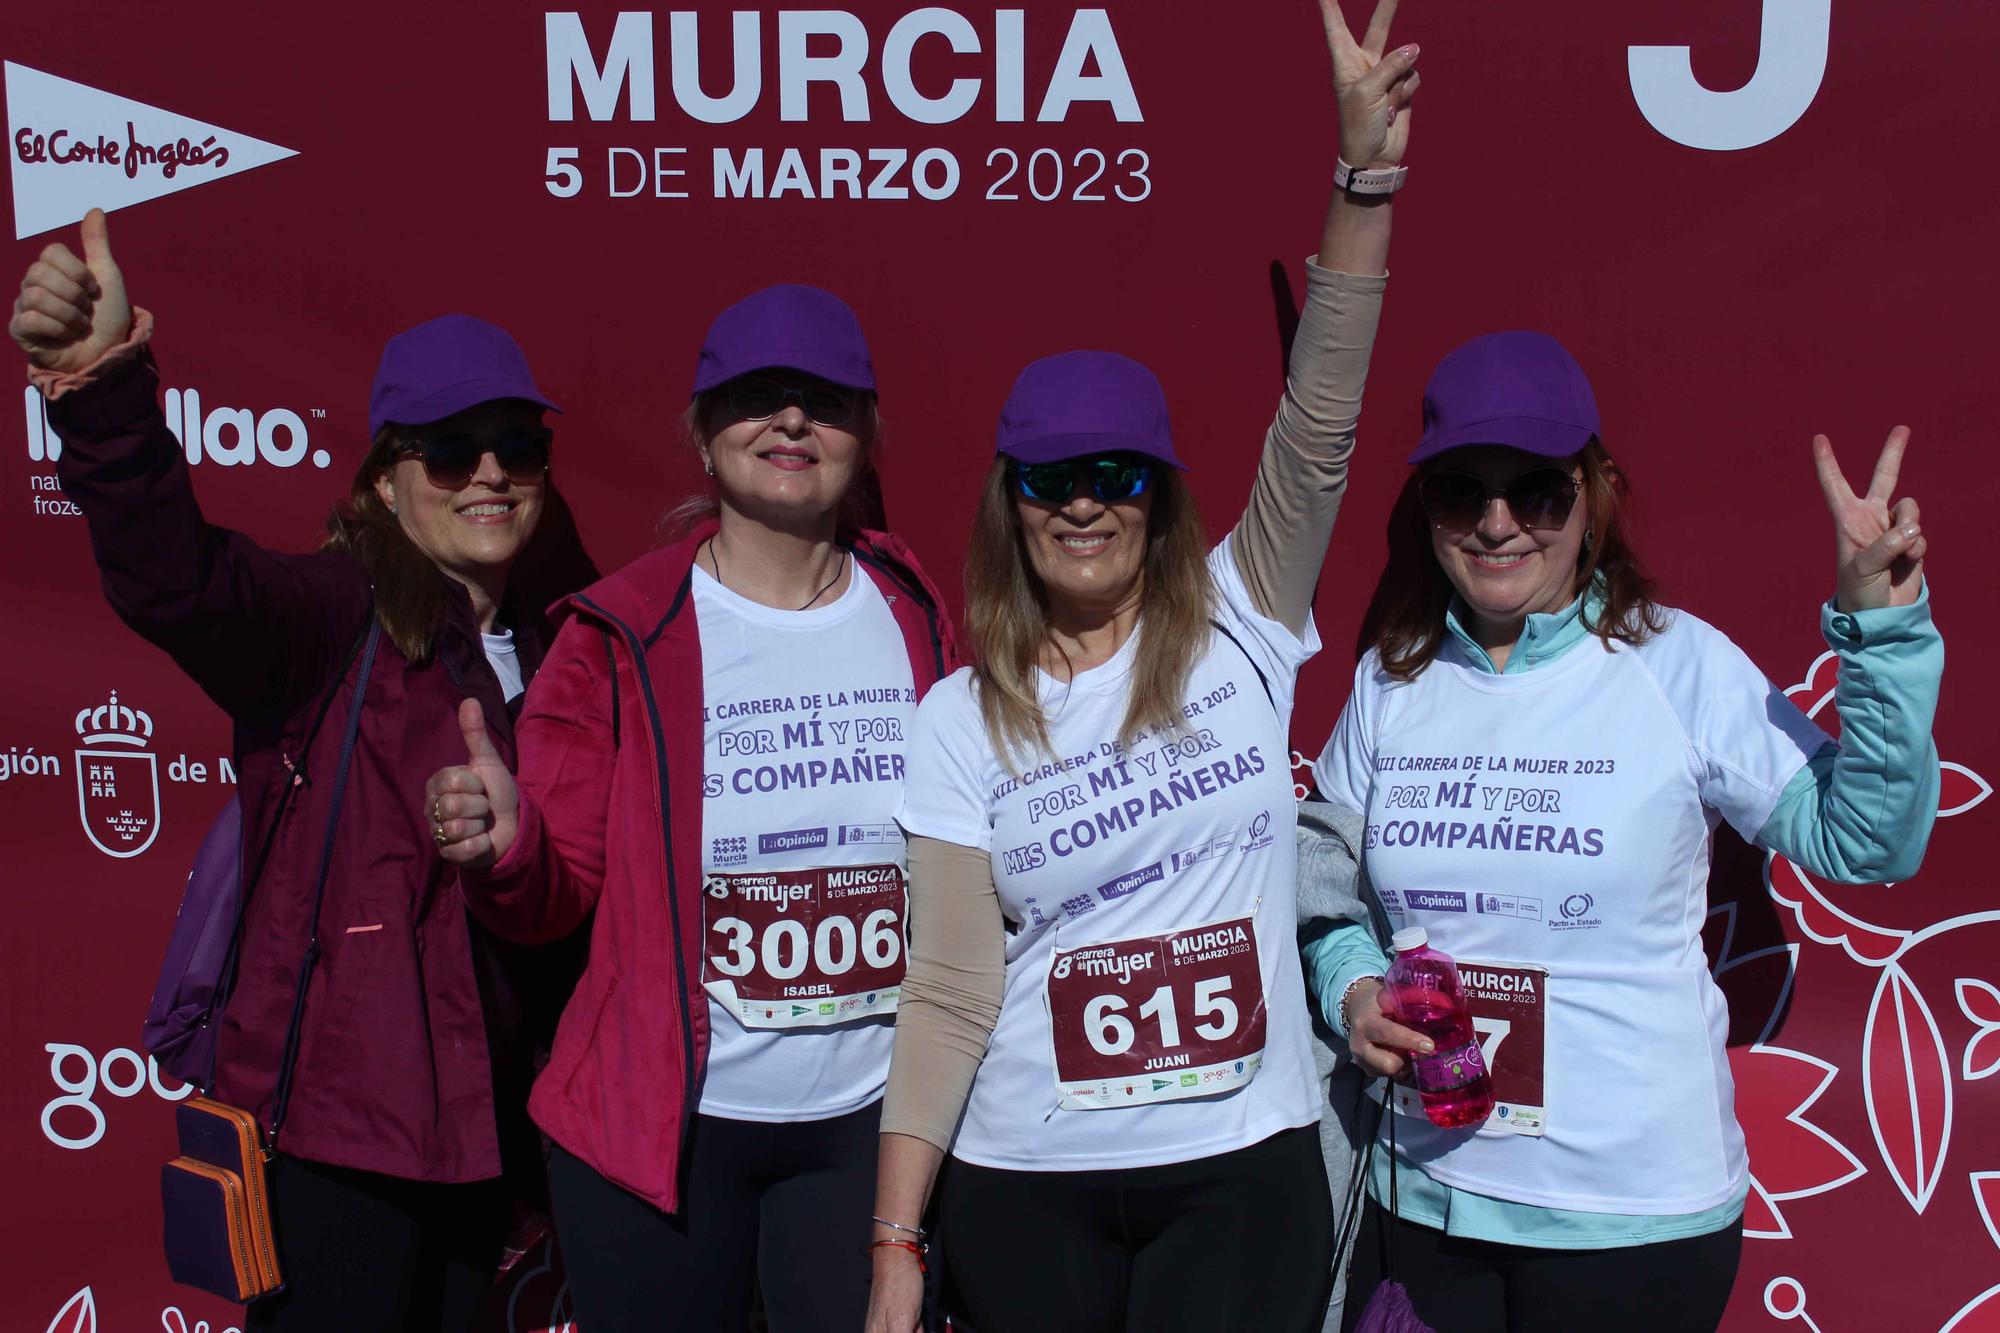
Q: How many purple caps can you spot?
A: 4